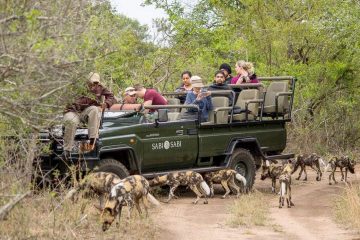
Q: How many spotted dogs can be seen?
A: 8